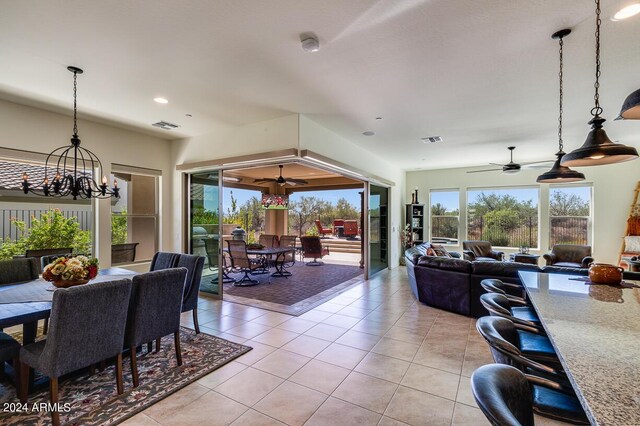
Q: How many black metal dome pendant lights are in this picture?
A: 3